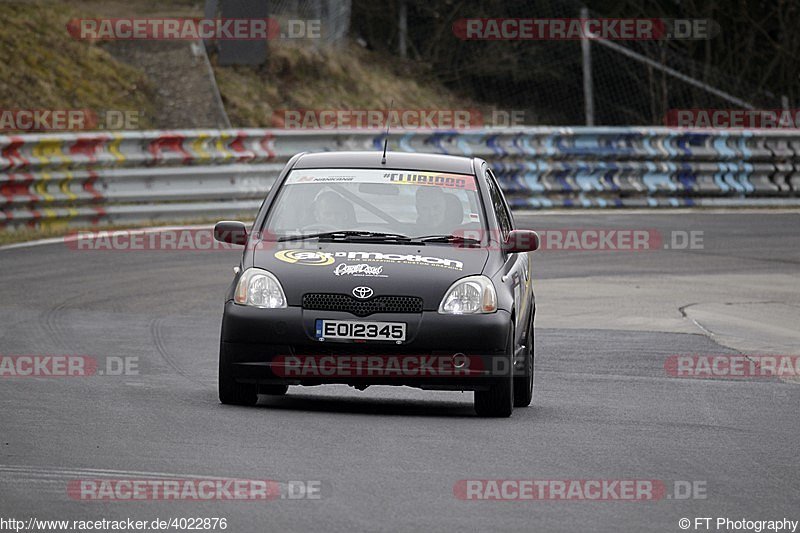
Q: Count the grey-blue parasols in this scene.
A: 0